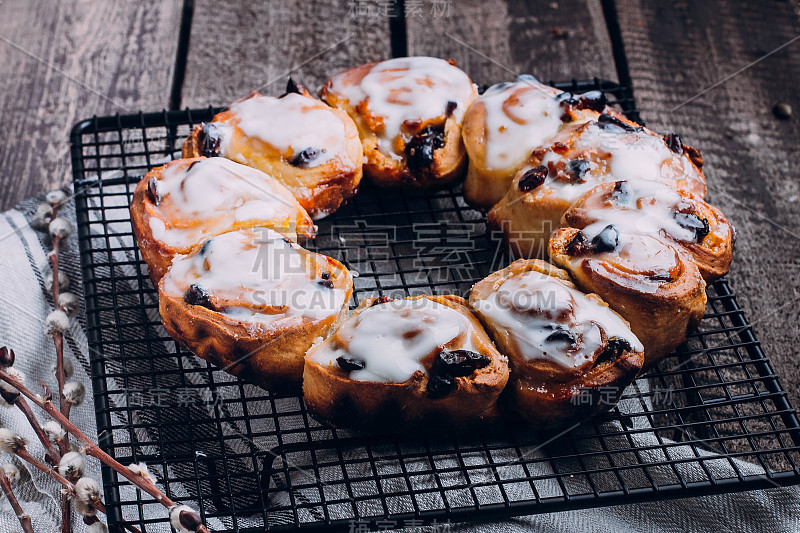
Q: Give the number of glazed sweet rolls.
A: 10